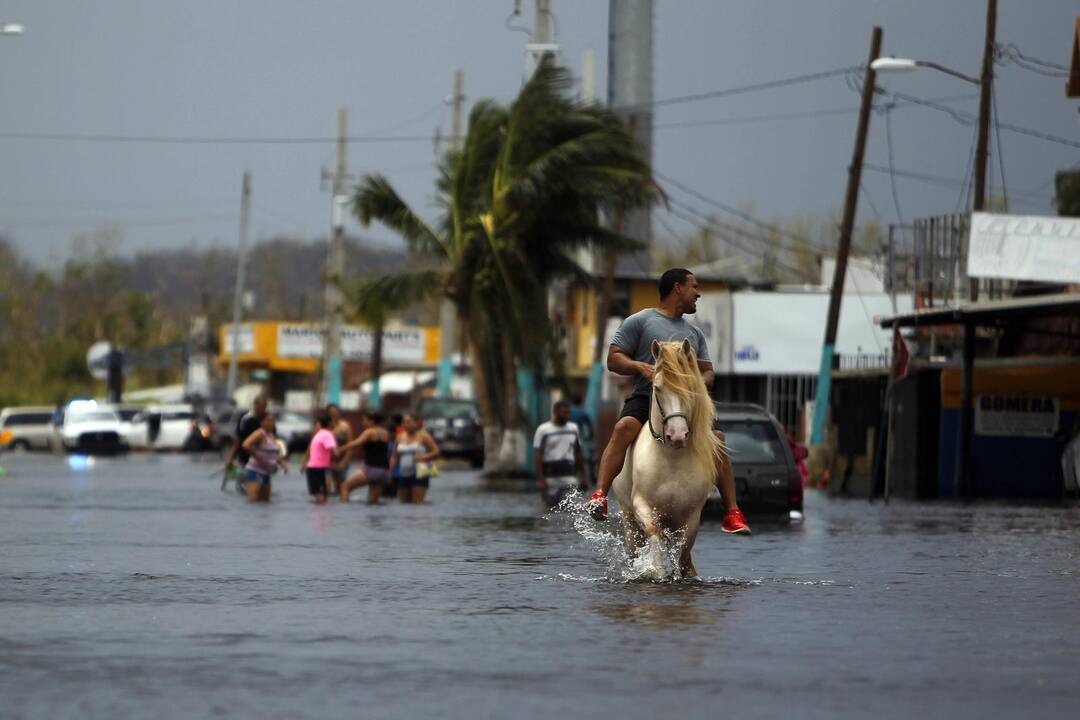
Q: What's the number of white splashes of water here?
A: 1